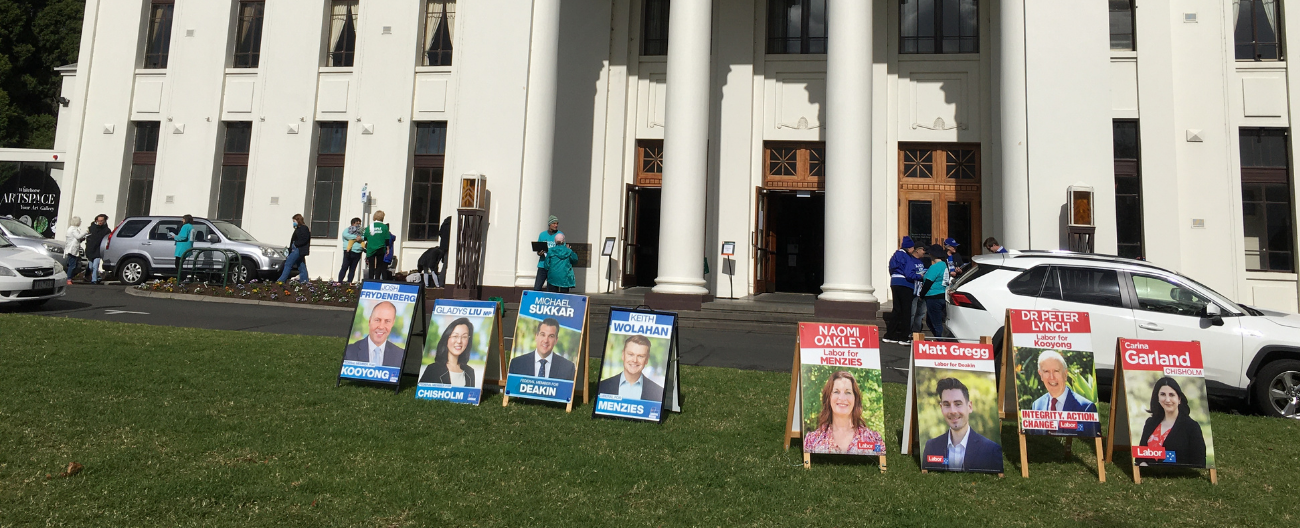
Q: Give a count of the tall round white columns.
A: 4